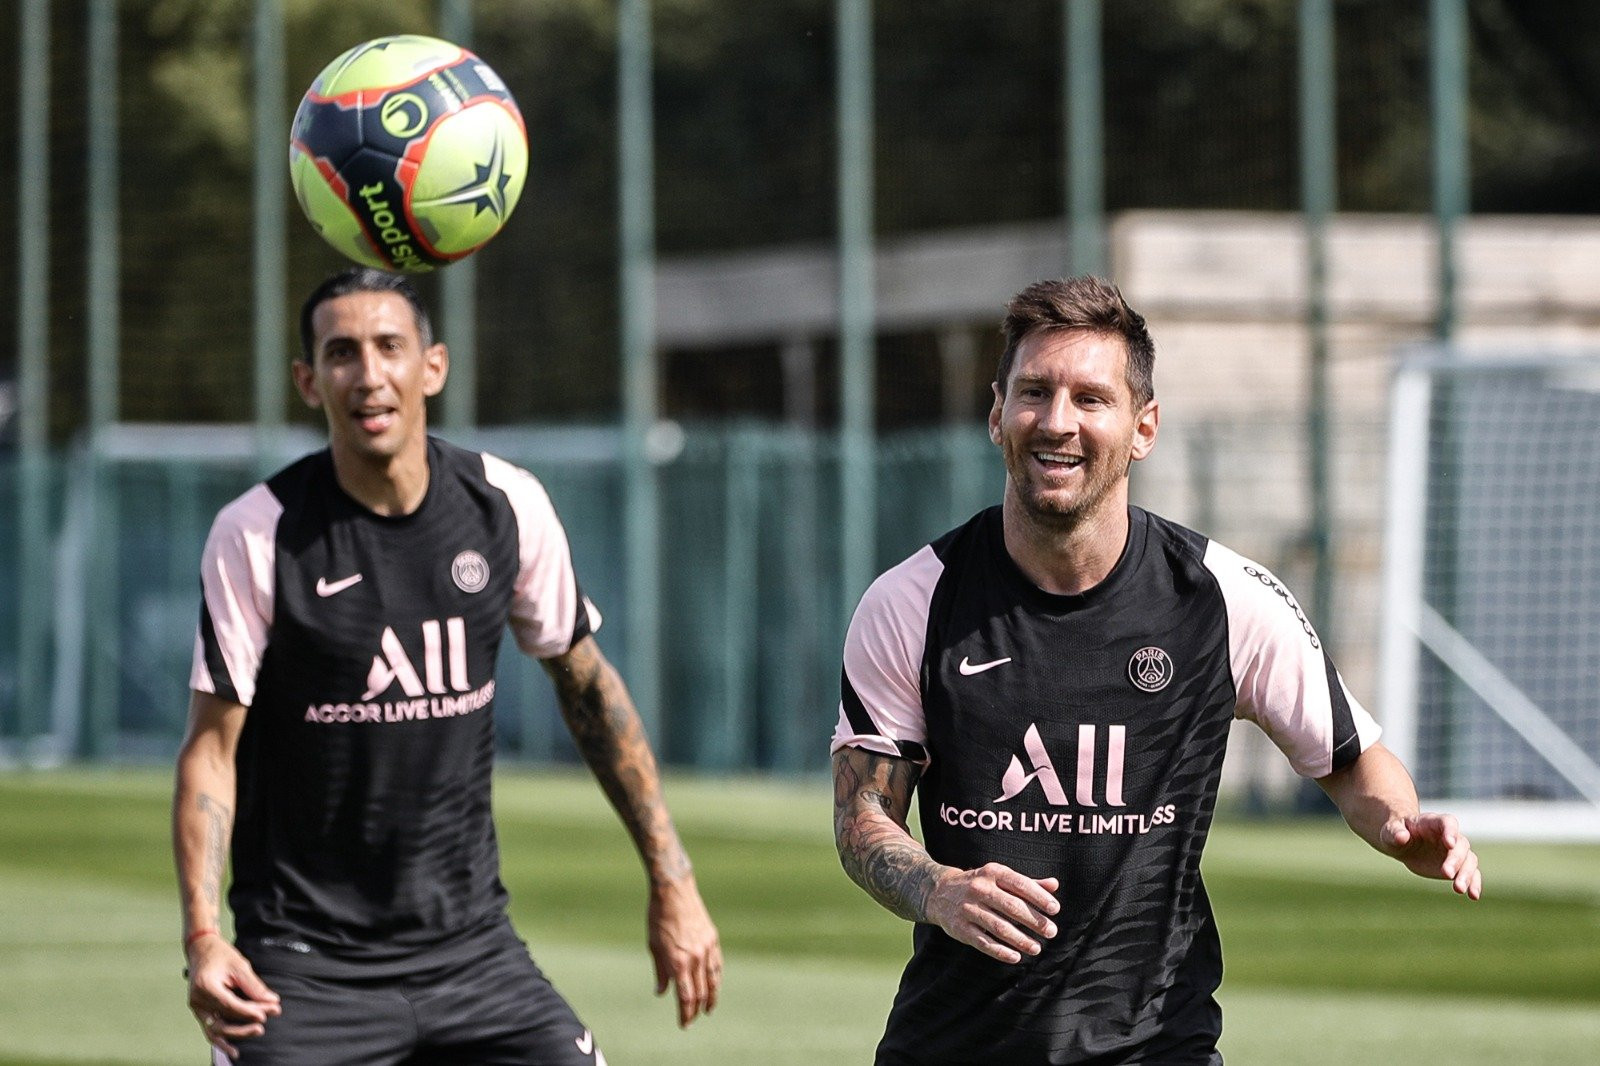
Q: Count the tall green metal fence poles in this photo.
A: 9